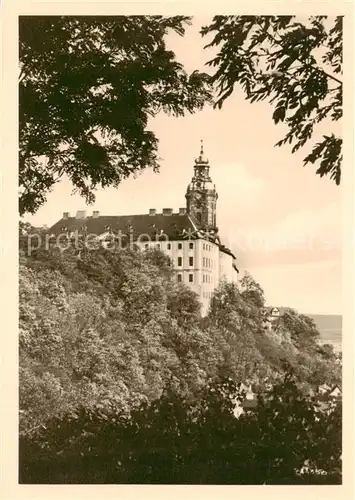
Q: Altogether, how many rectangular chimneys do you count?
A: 6